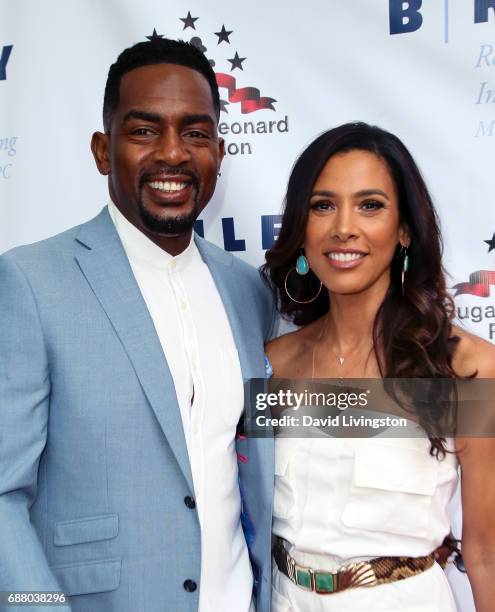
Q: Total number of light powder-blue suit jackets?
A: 1